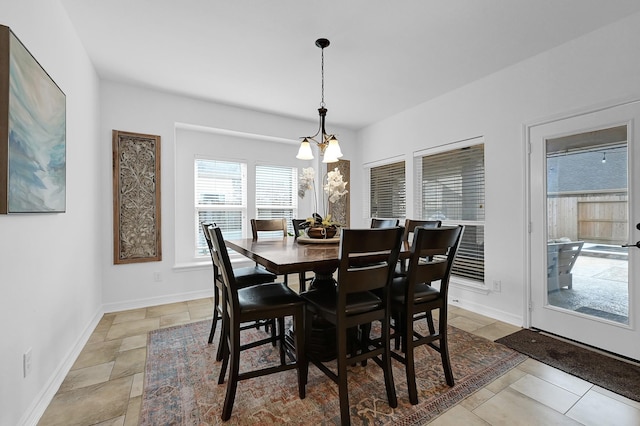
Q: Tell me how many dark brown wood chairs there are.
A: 8